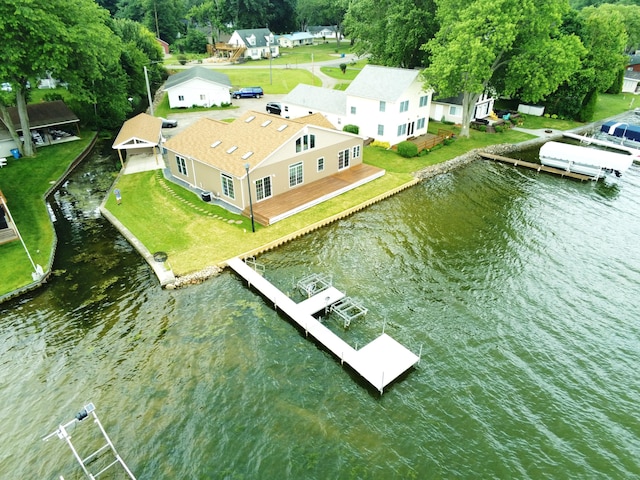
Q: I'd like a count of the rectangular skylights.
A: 6